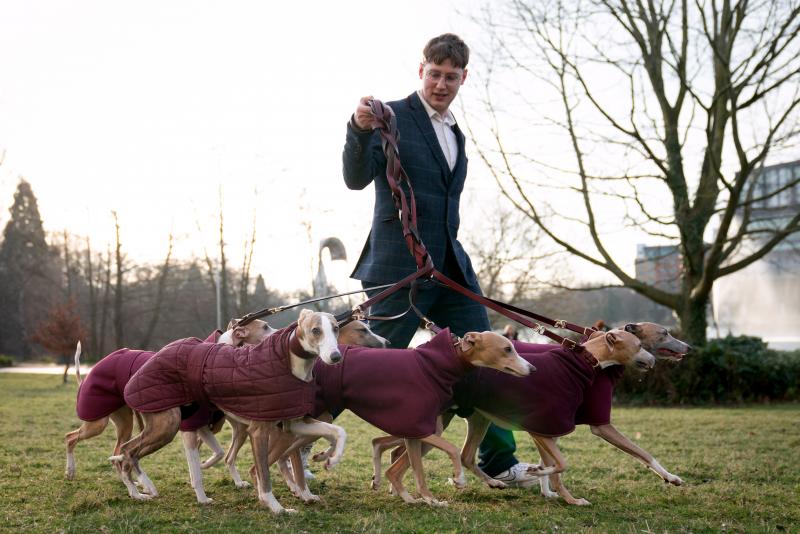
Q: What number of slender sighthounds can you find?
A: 6